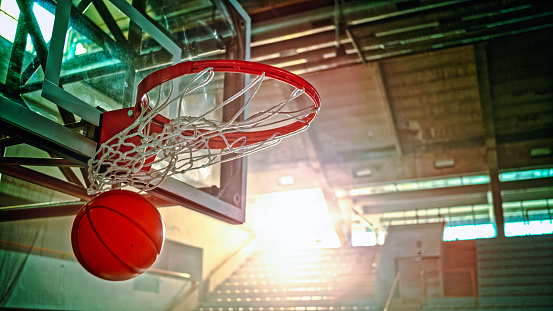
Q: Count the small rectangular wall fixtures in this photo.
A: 4